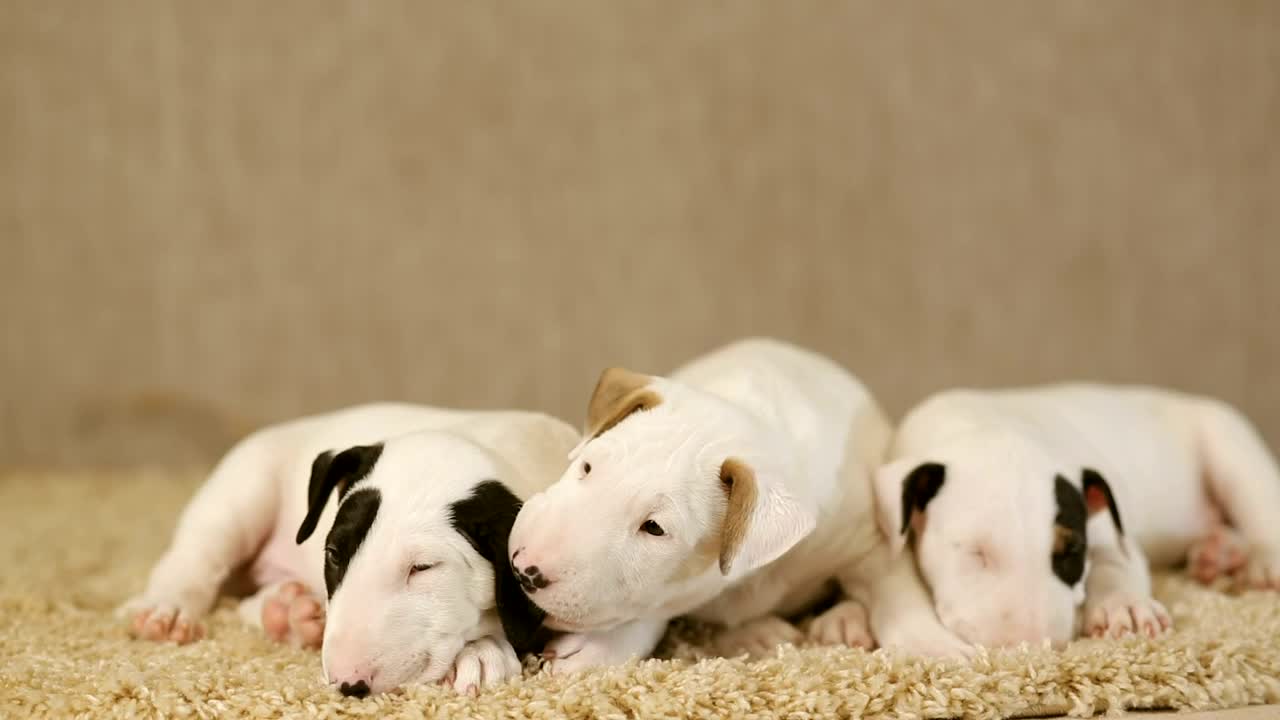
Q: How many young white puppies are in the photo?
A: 3